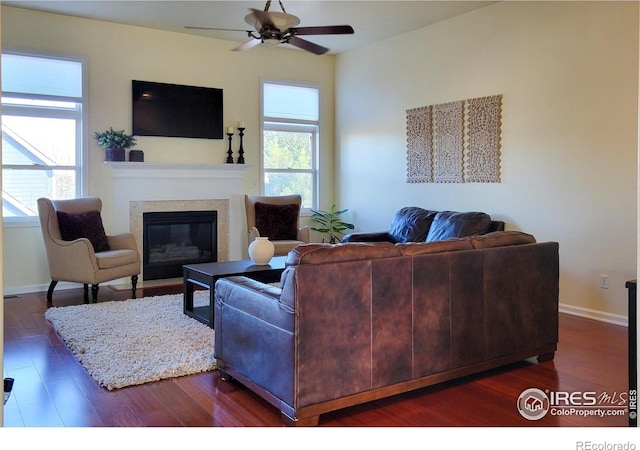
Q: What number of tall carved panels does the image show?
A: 3